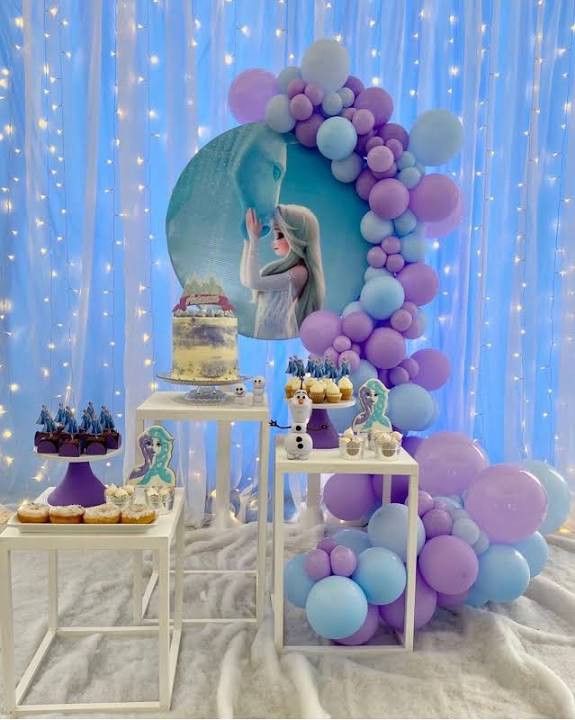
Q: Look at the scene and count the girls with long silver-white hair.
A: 1